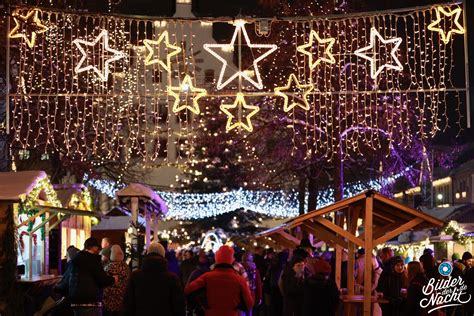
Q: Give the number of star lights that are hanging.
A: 10